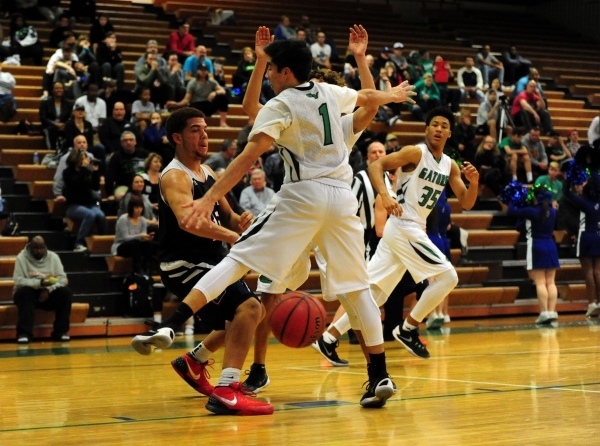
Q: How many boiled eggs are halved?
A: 0